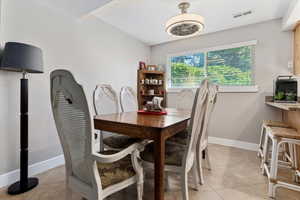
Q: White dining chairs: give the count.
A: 6